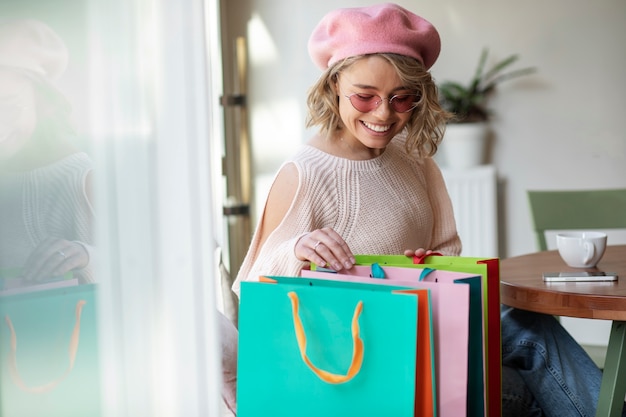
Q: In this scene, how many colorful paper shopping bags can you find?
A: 3